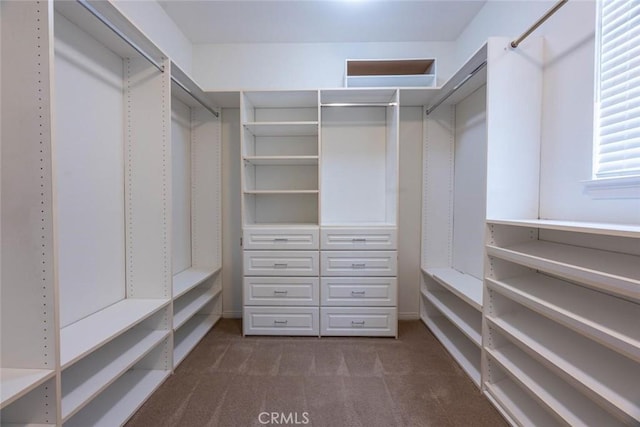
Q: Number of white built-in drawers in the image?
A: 8